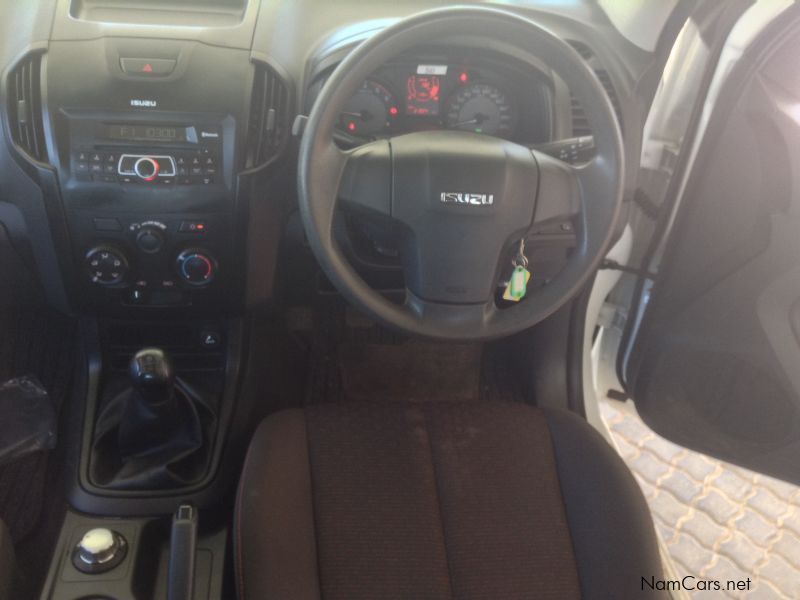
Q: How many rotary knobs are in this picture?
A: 5